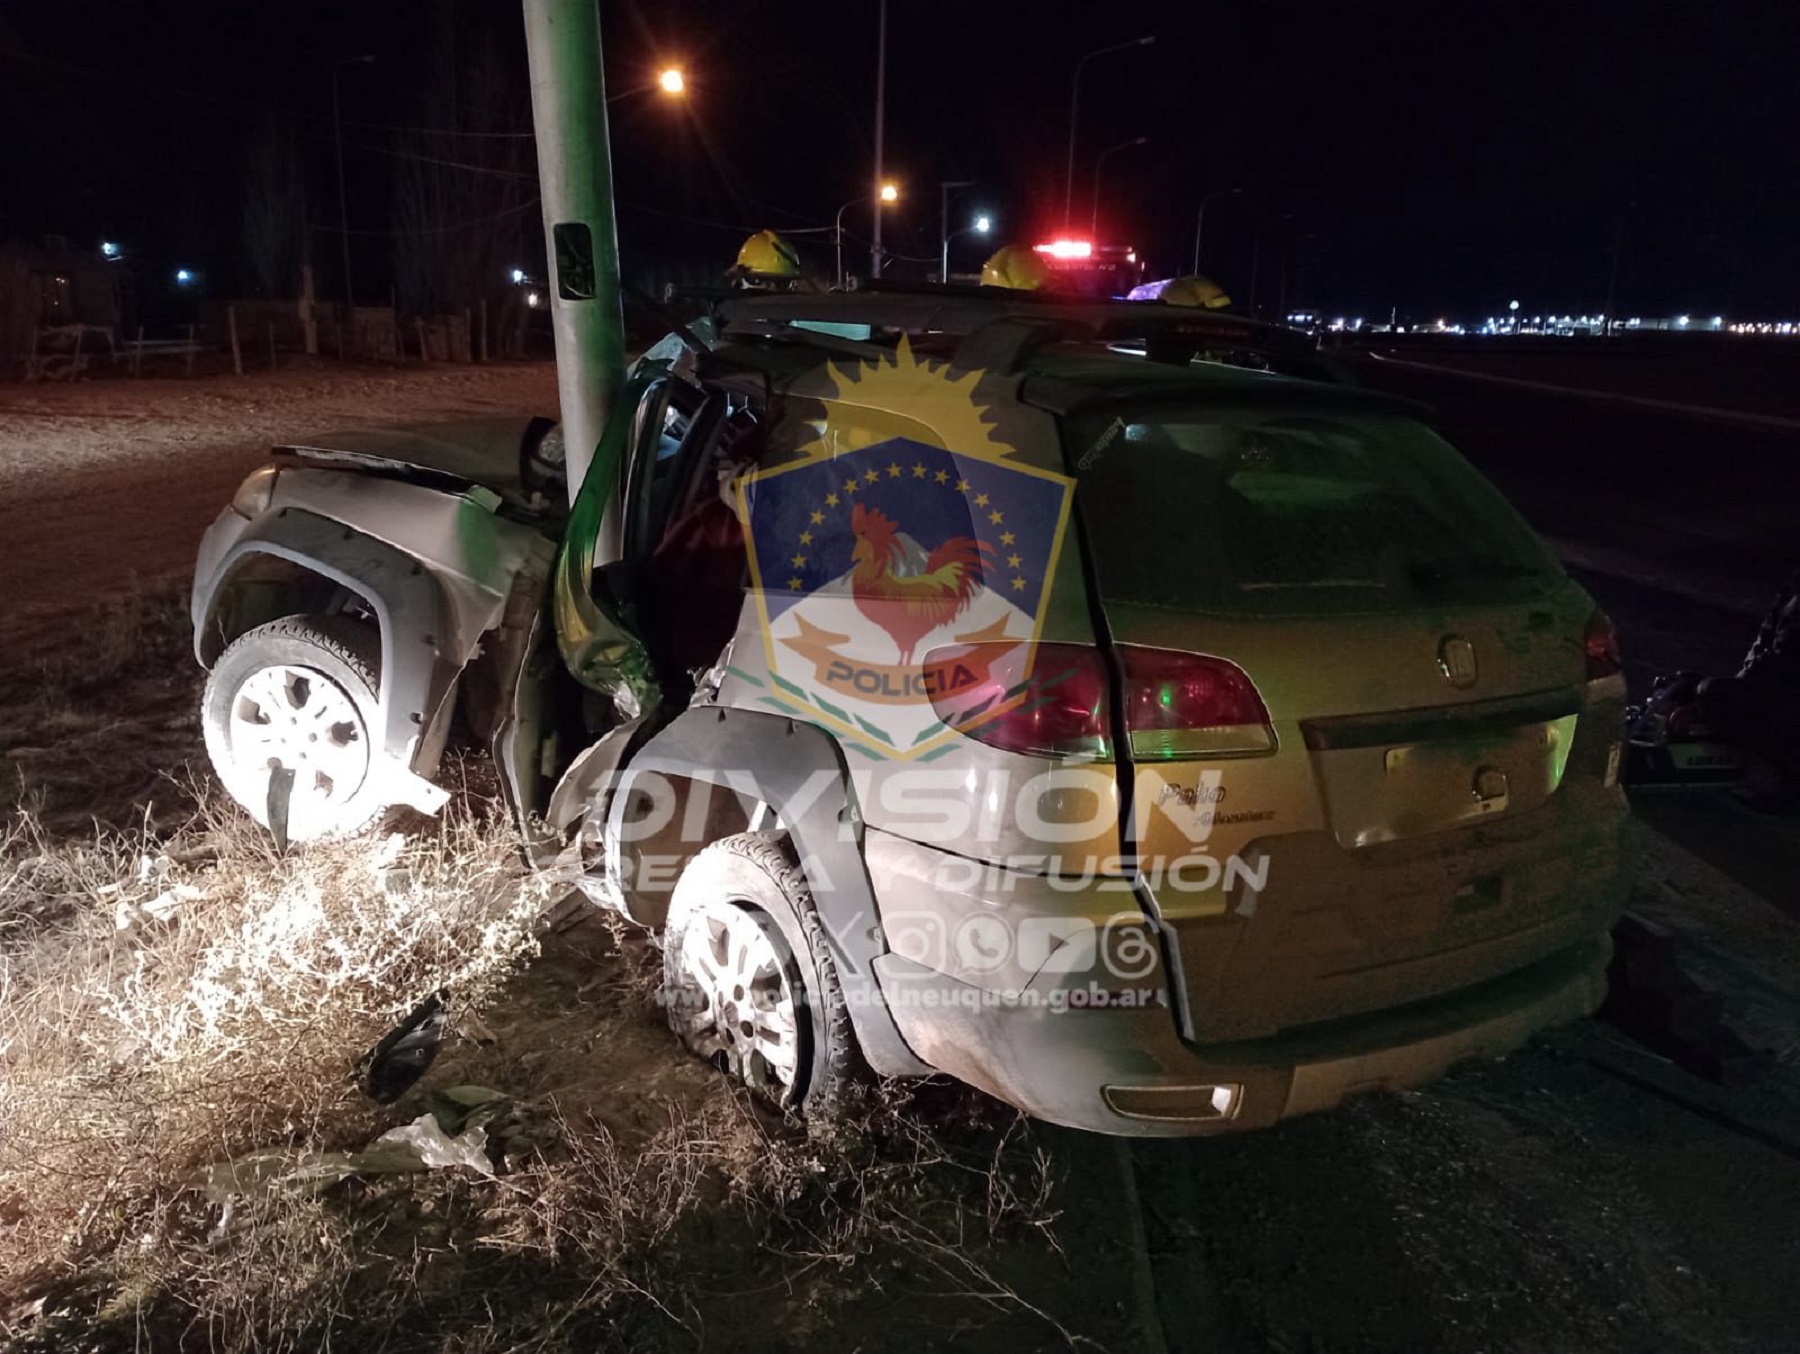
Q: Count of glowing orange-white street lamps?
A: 2